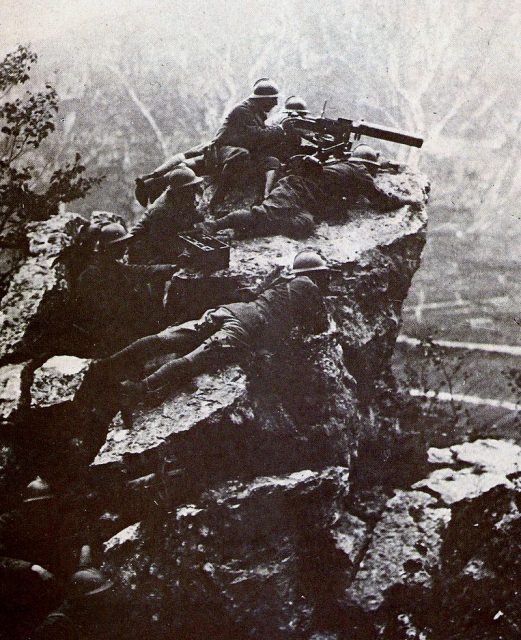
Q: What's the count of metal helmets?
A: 8